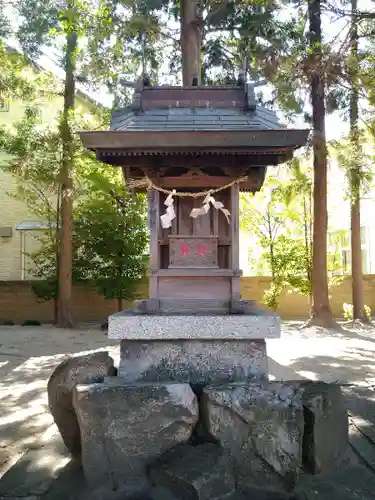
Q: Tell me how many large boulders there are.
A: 5